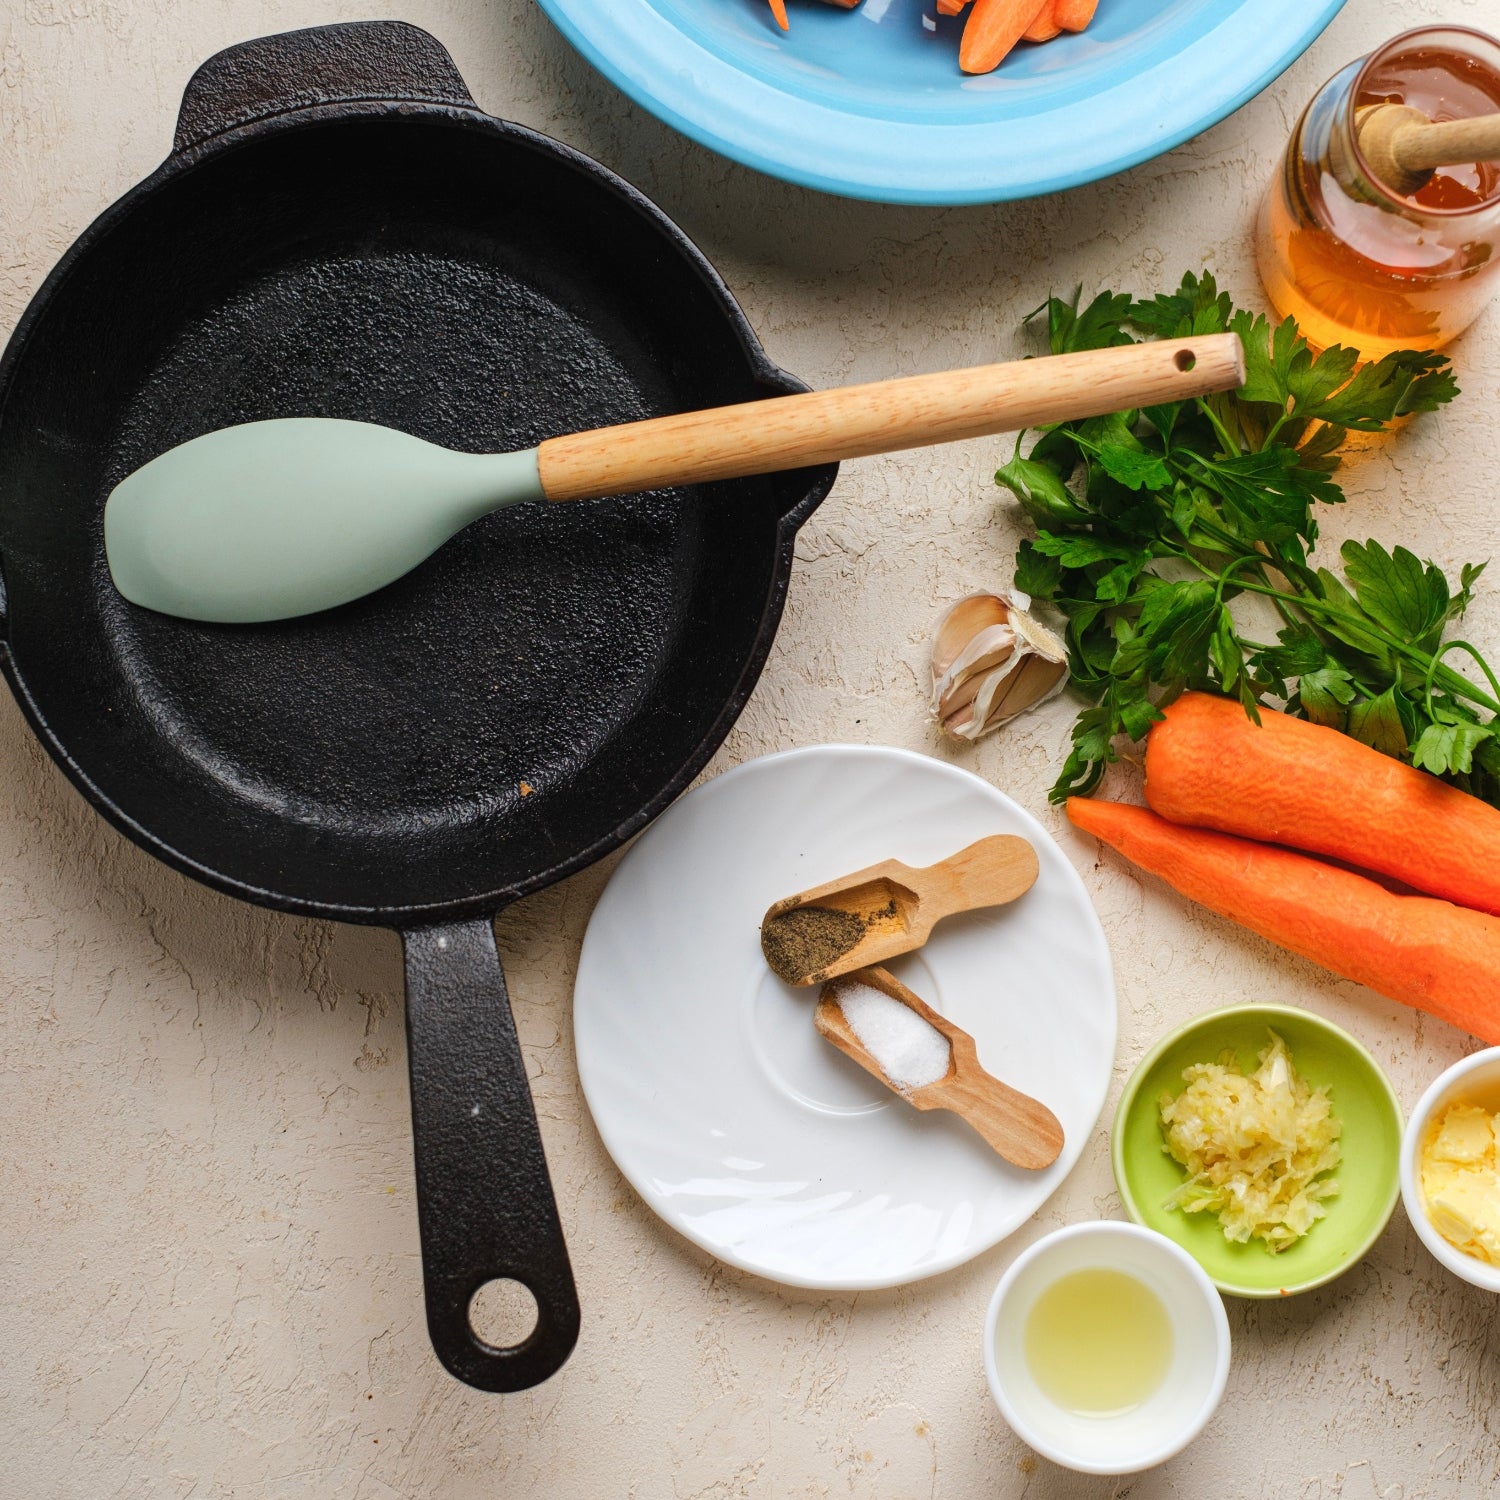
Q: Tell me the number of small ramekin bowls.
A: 3